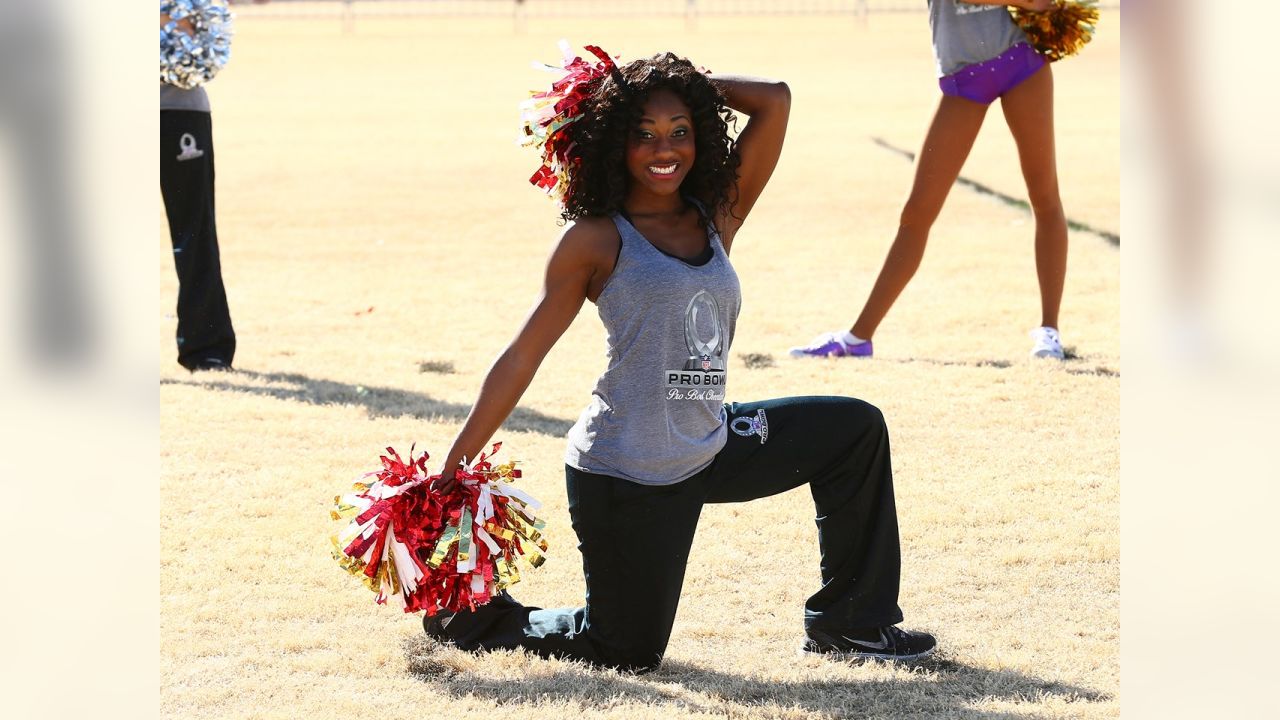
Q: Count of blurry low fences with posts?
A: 1